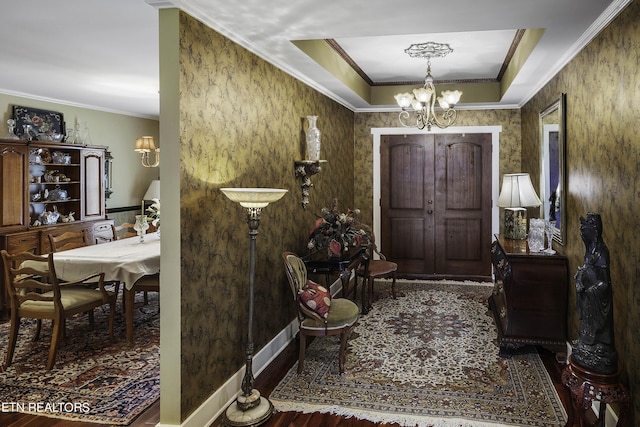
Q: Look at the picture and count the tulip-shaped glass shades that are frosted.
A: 5